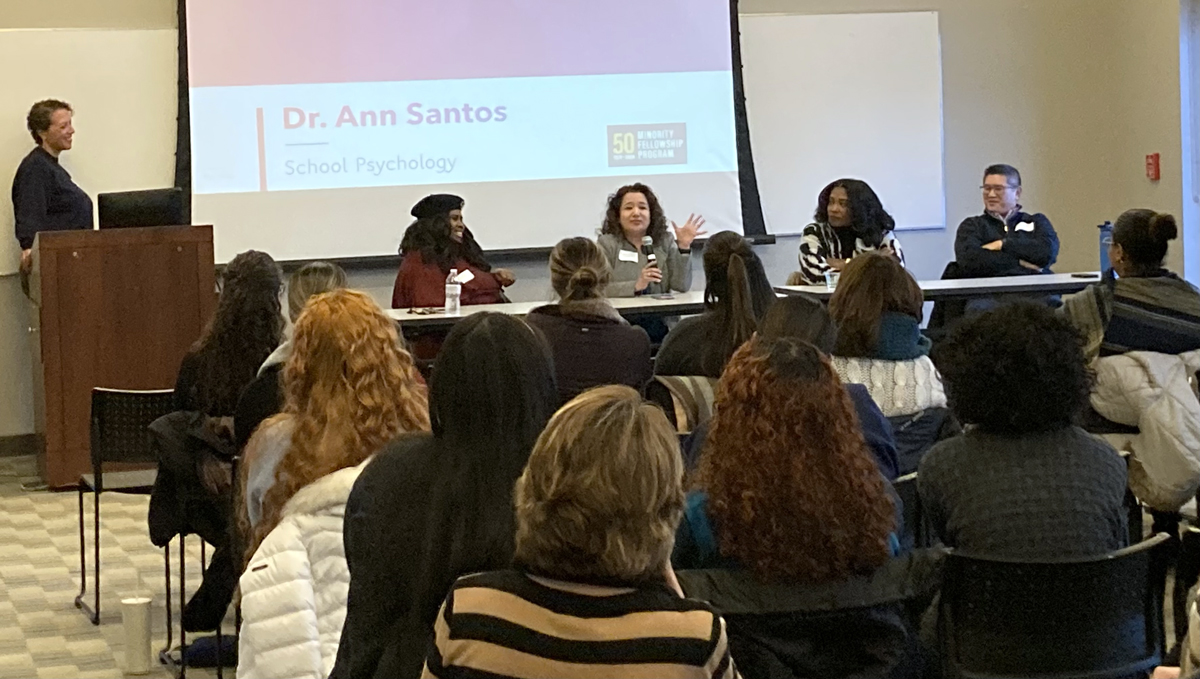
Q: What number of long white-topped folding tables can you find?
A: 2